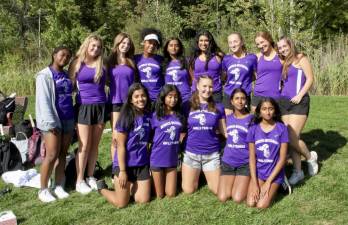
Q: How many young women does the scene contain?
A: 14